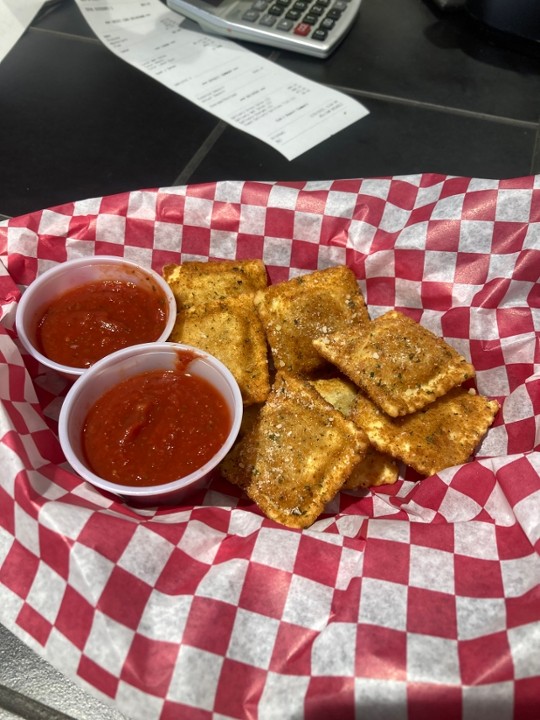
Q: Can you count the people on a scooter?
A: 0